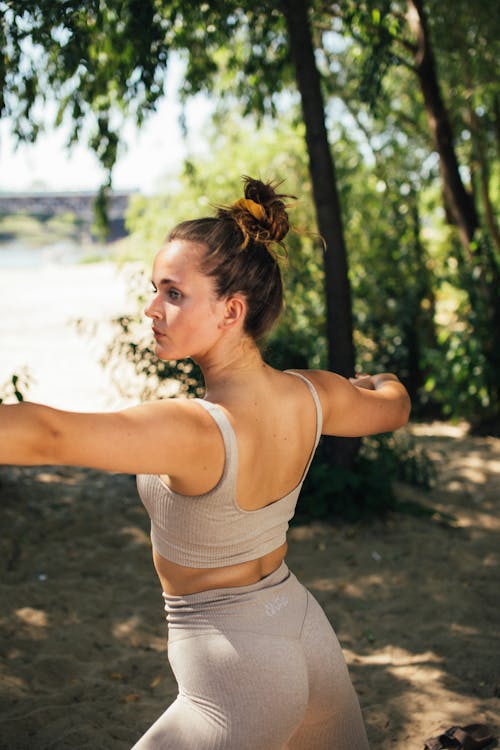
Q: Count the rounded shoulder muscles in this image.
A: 2